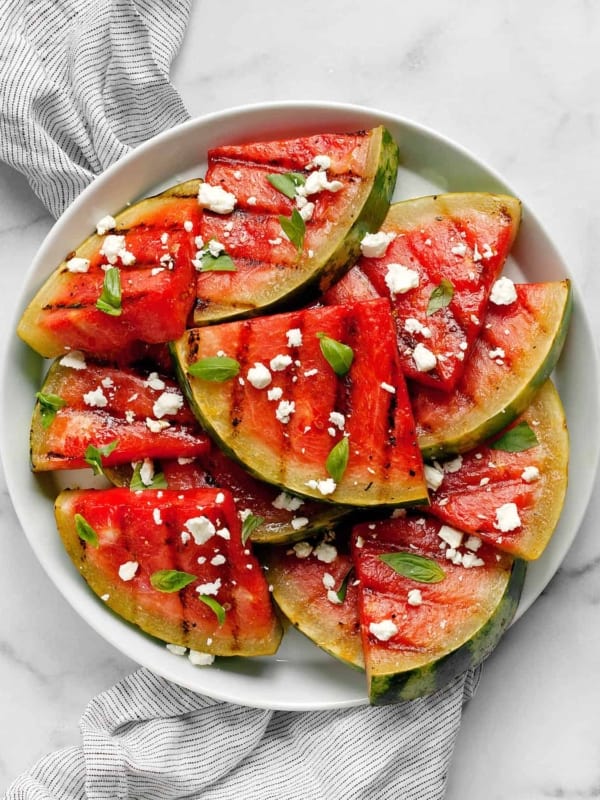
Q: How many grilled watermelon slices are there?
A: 11